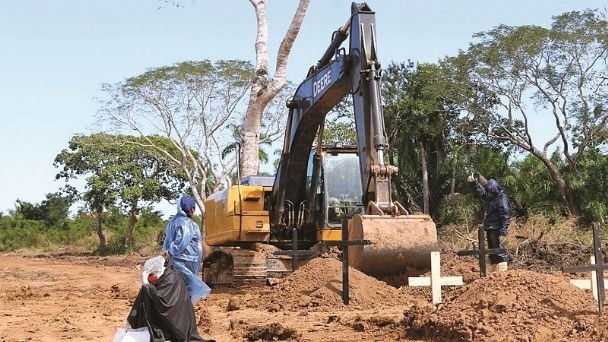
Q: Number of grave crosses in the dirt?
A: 6